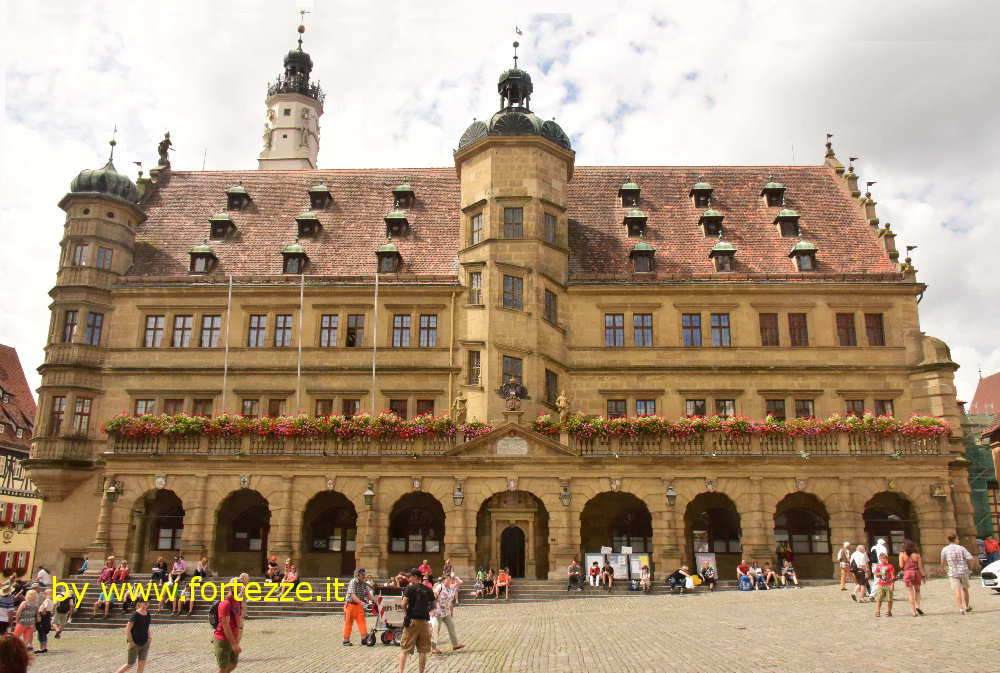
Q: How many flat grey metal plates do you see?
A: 0